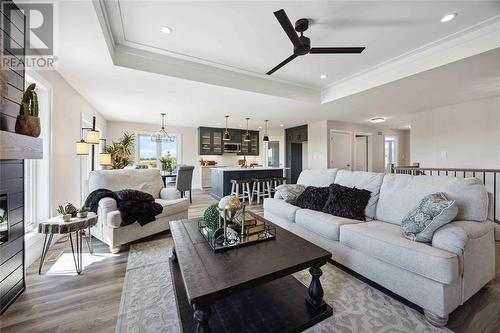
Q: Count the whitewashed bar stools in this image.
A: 3